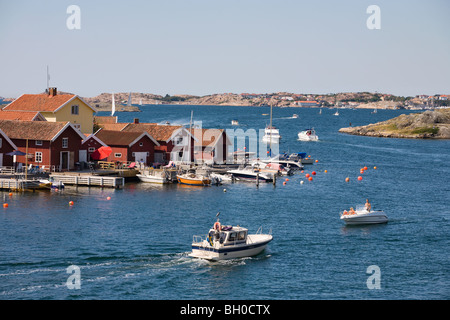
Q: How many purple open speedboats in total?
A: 0